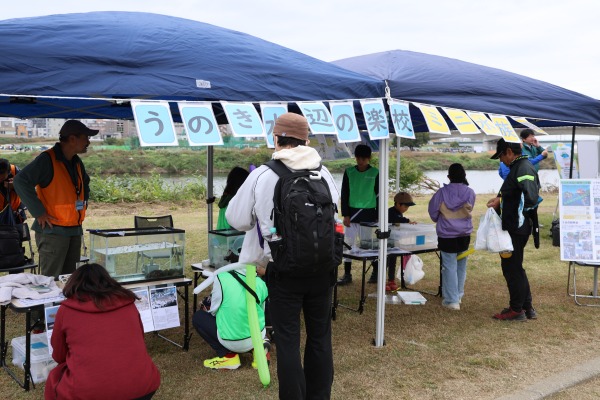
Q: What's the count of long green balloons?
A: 1